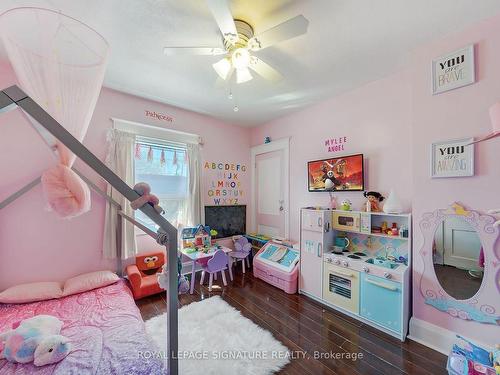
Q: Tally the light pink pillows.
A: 2